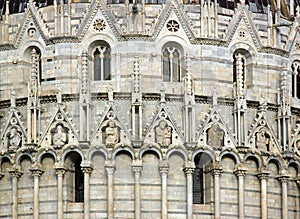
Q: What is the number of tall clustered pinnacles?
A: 6